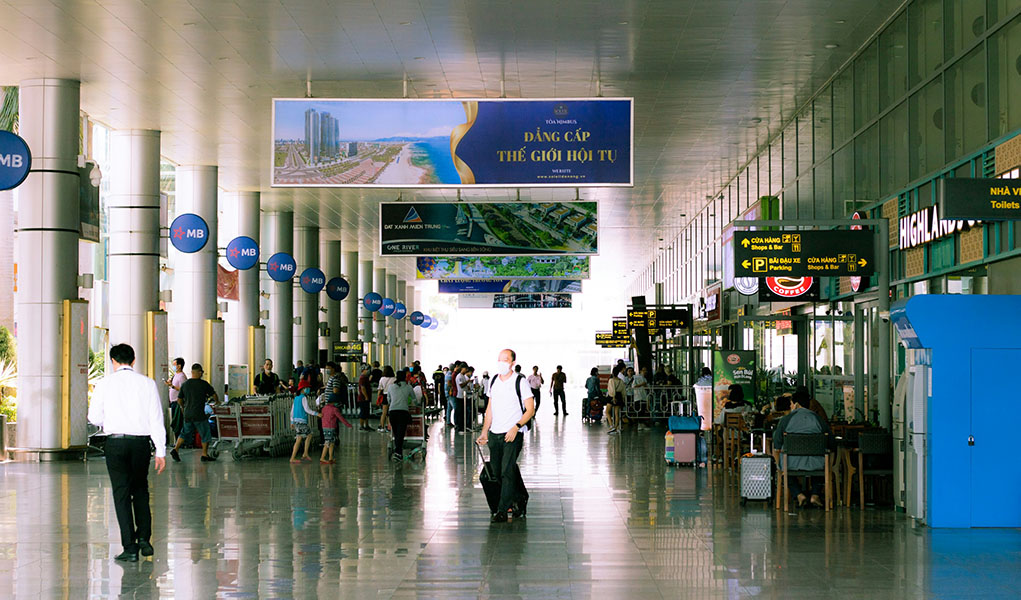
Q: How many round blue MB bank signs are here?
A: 12